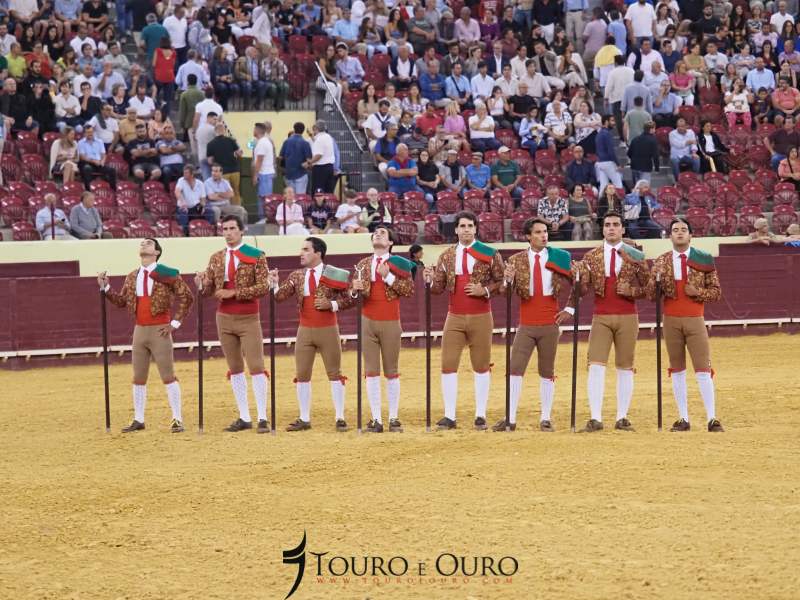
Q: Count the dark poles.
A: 8